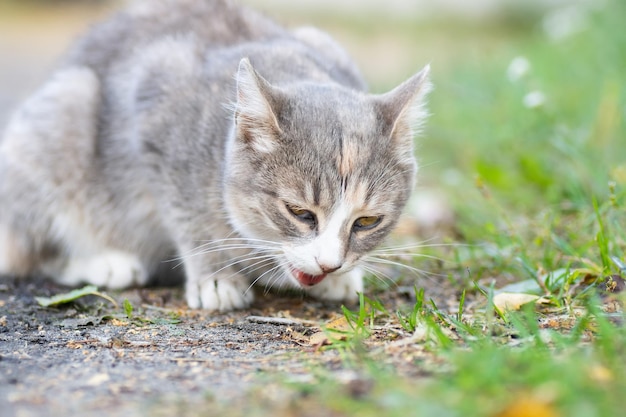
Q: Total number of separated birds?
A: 0